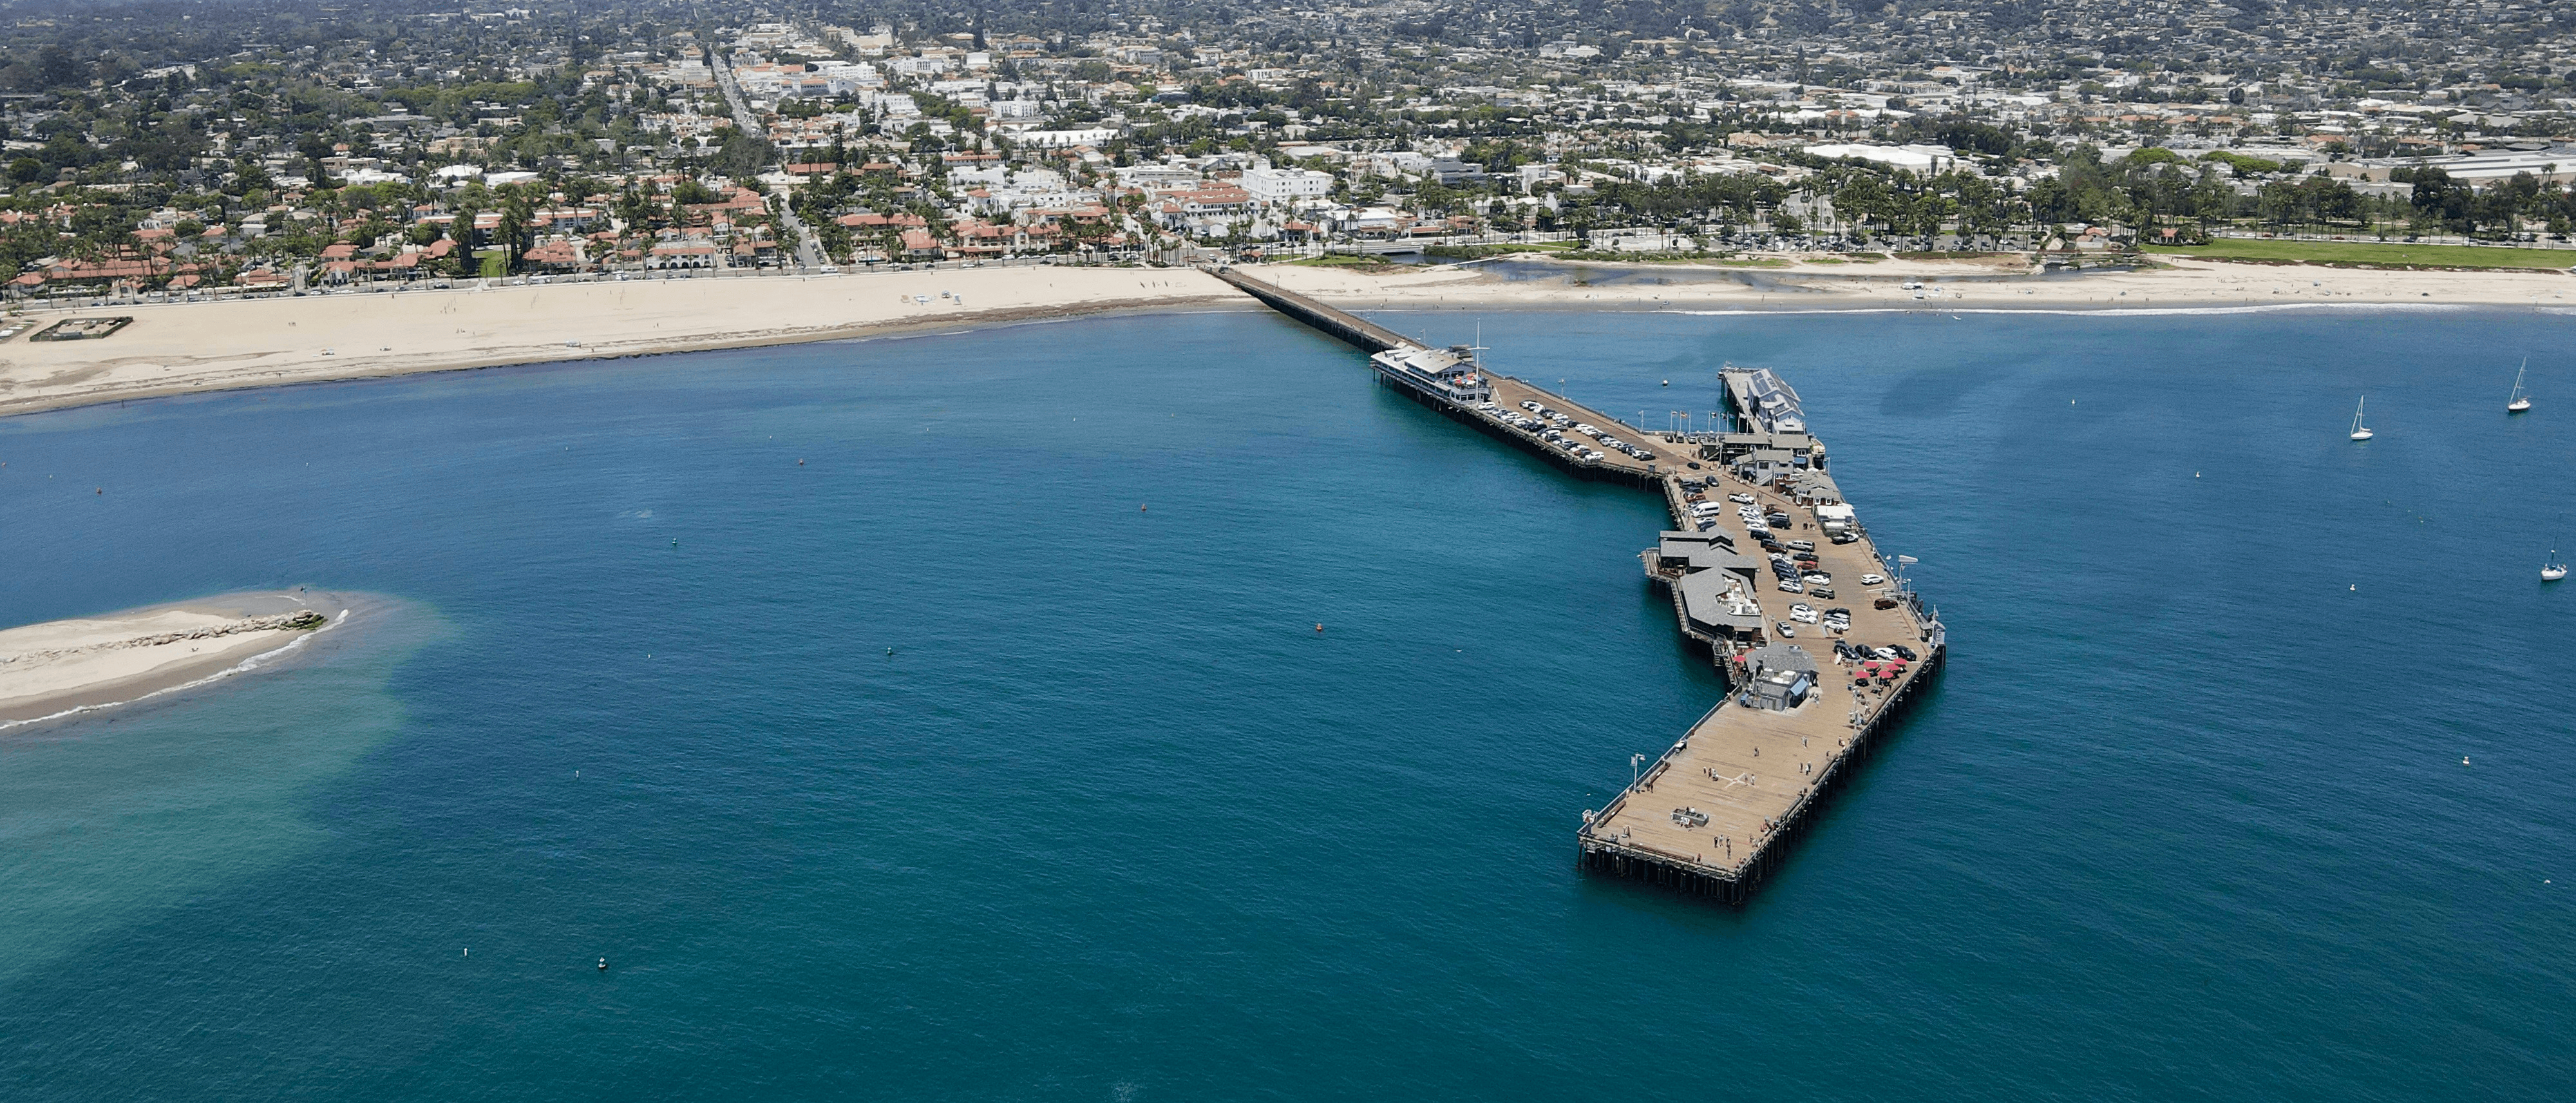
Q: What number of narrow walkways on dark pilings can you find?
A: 1